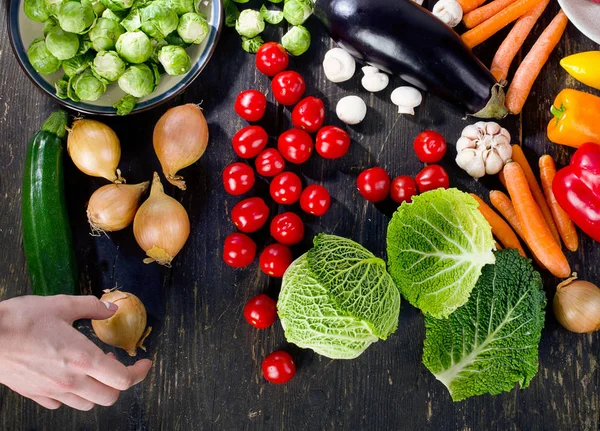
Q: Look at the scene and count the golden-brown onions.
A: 6